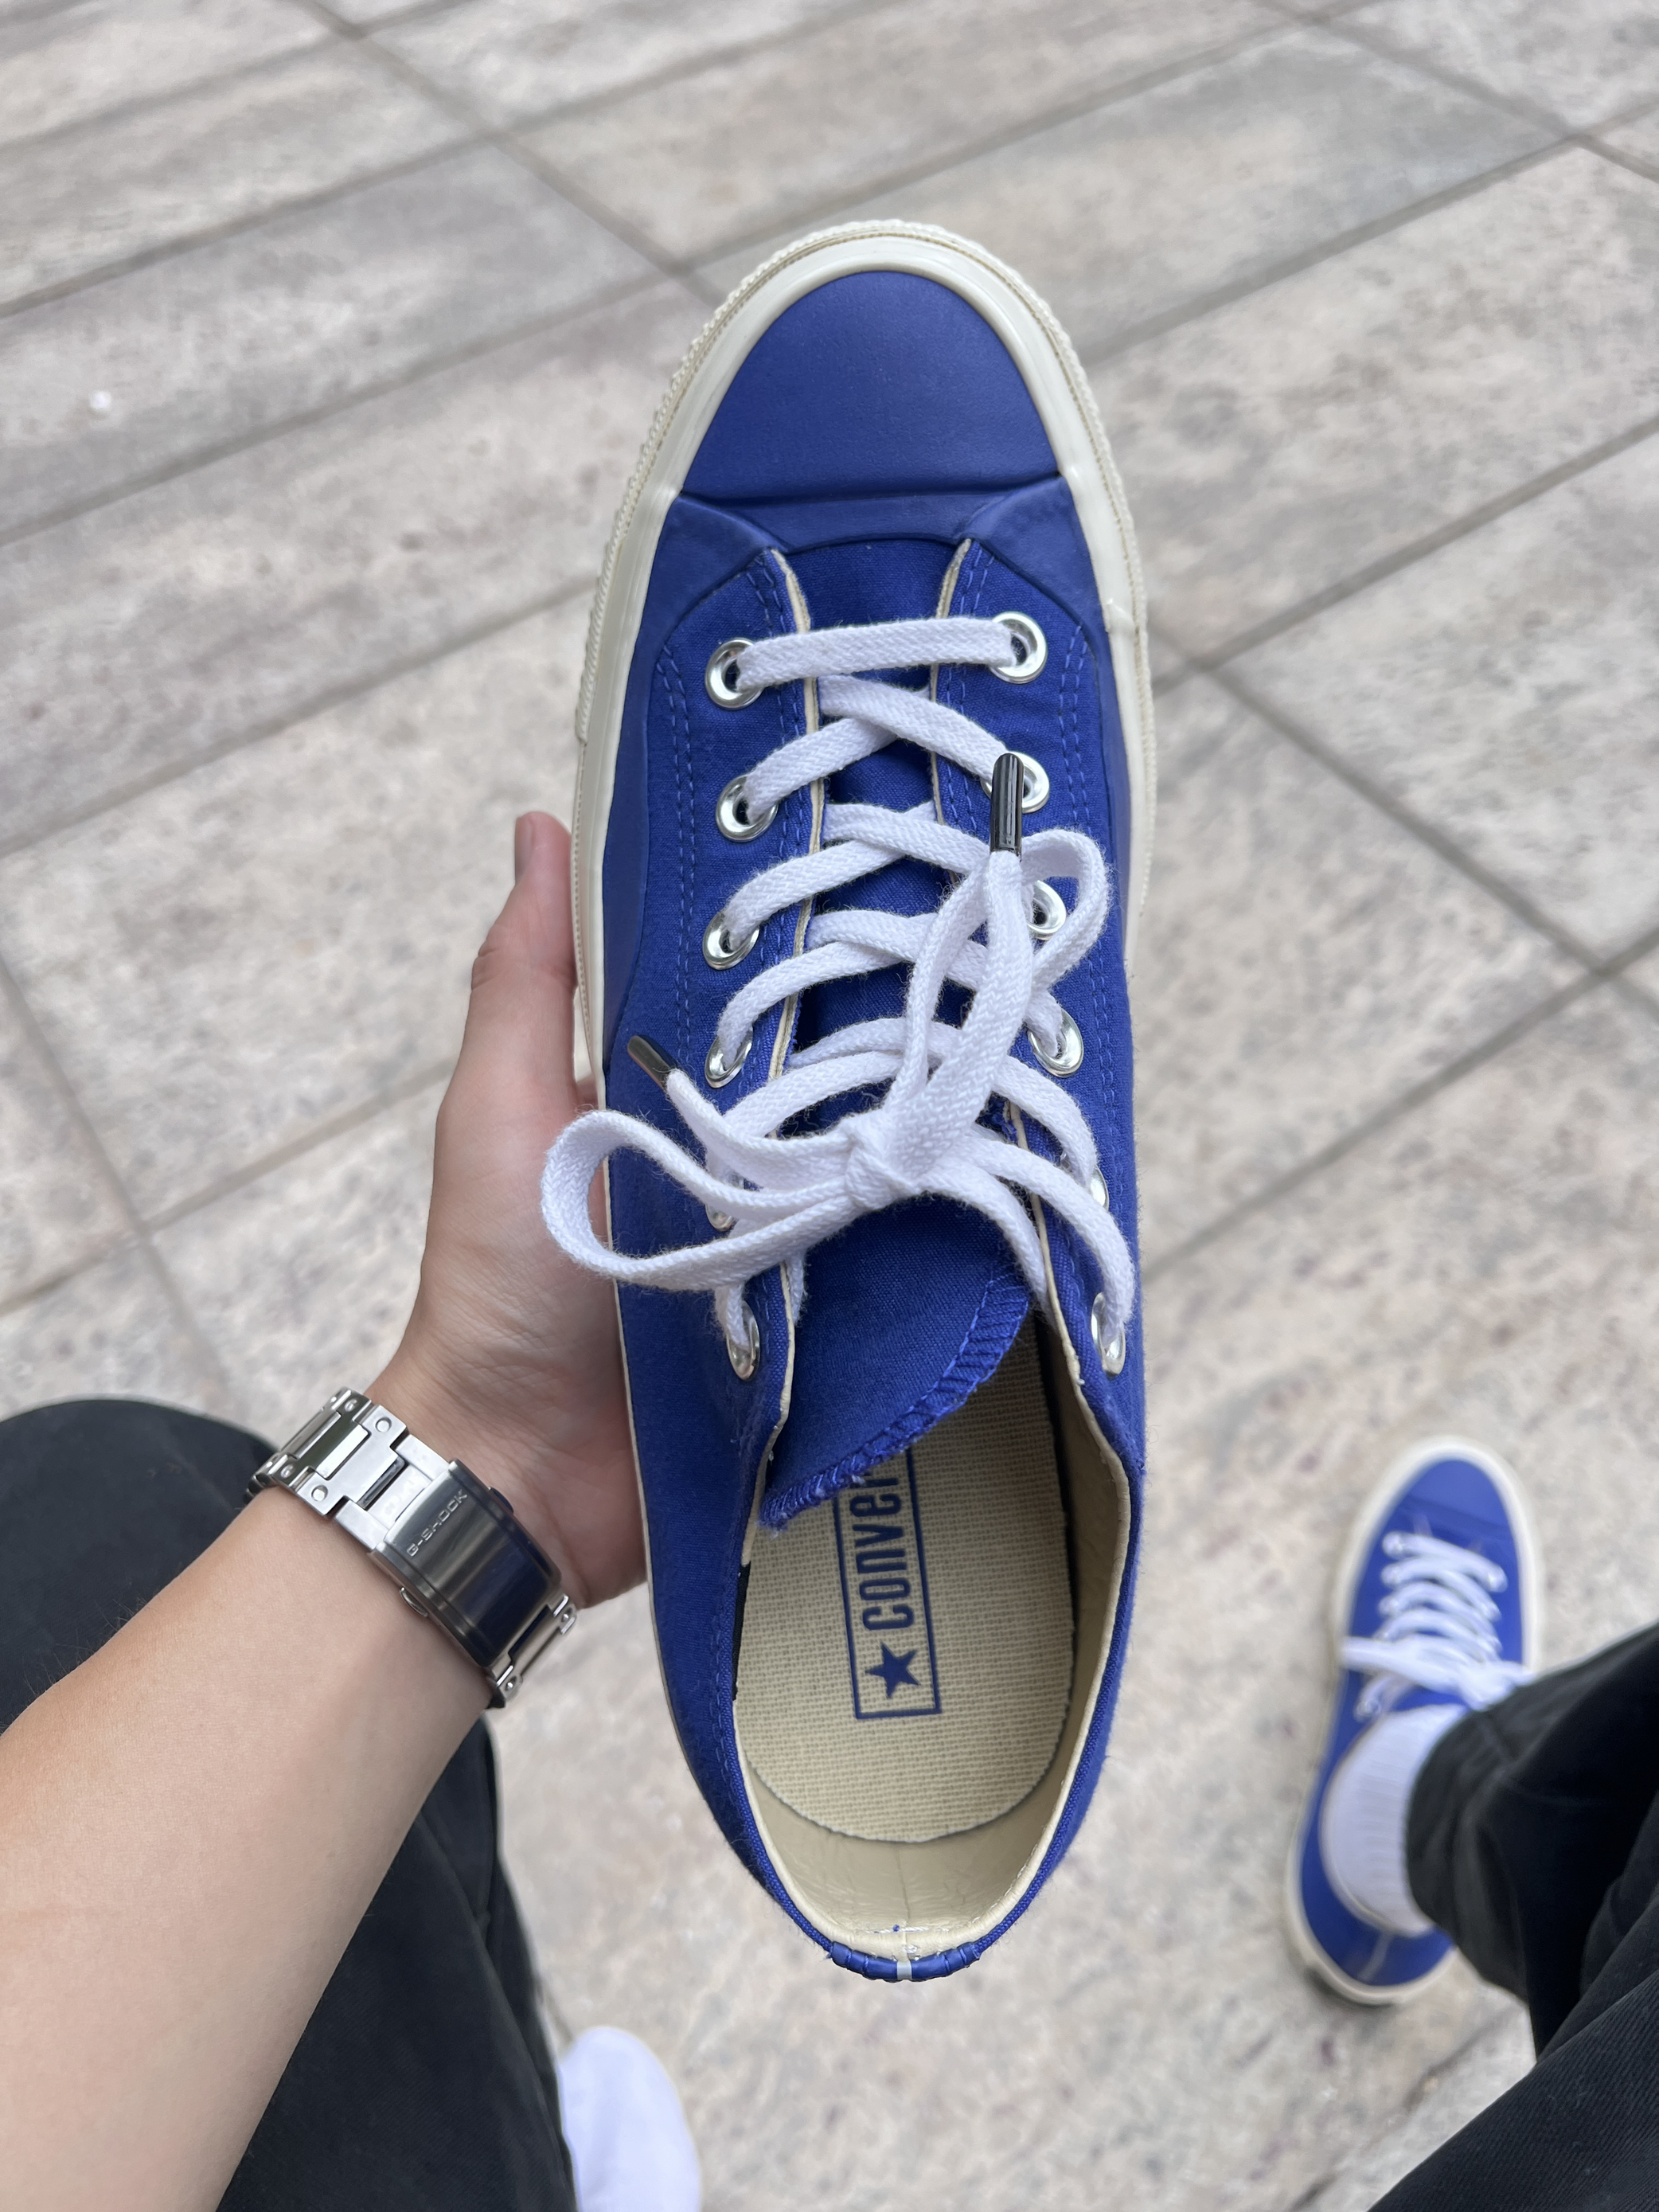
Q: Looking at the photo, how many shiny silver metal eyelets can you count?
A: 12